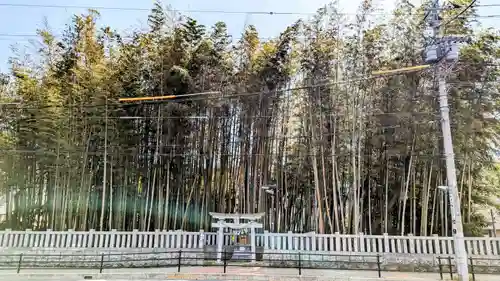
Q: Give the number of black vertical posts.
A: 9